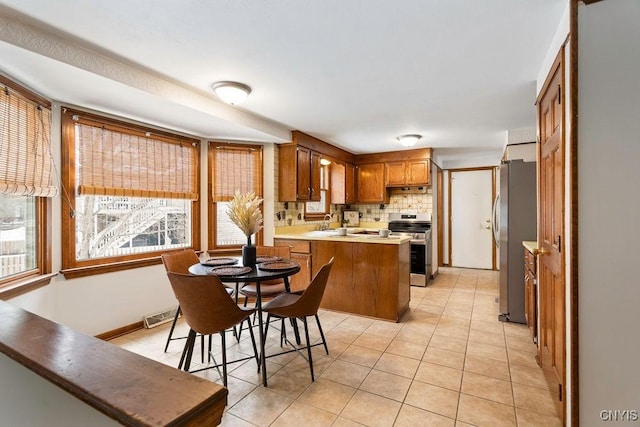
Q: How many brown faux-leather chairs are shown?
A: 4